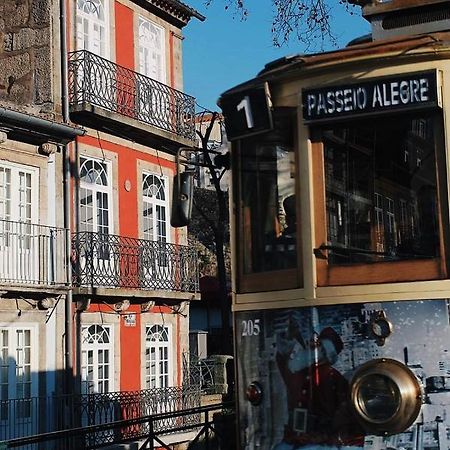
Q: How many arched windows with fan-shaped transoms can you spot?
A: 6